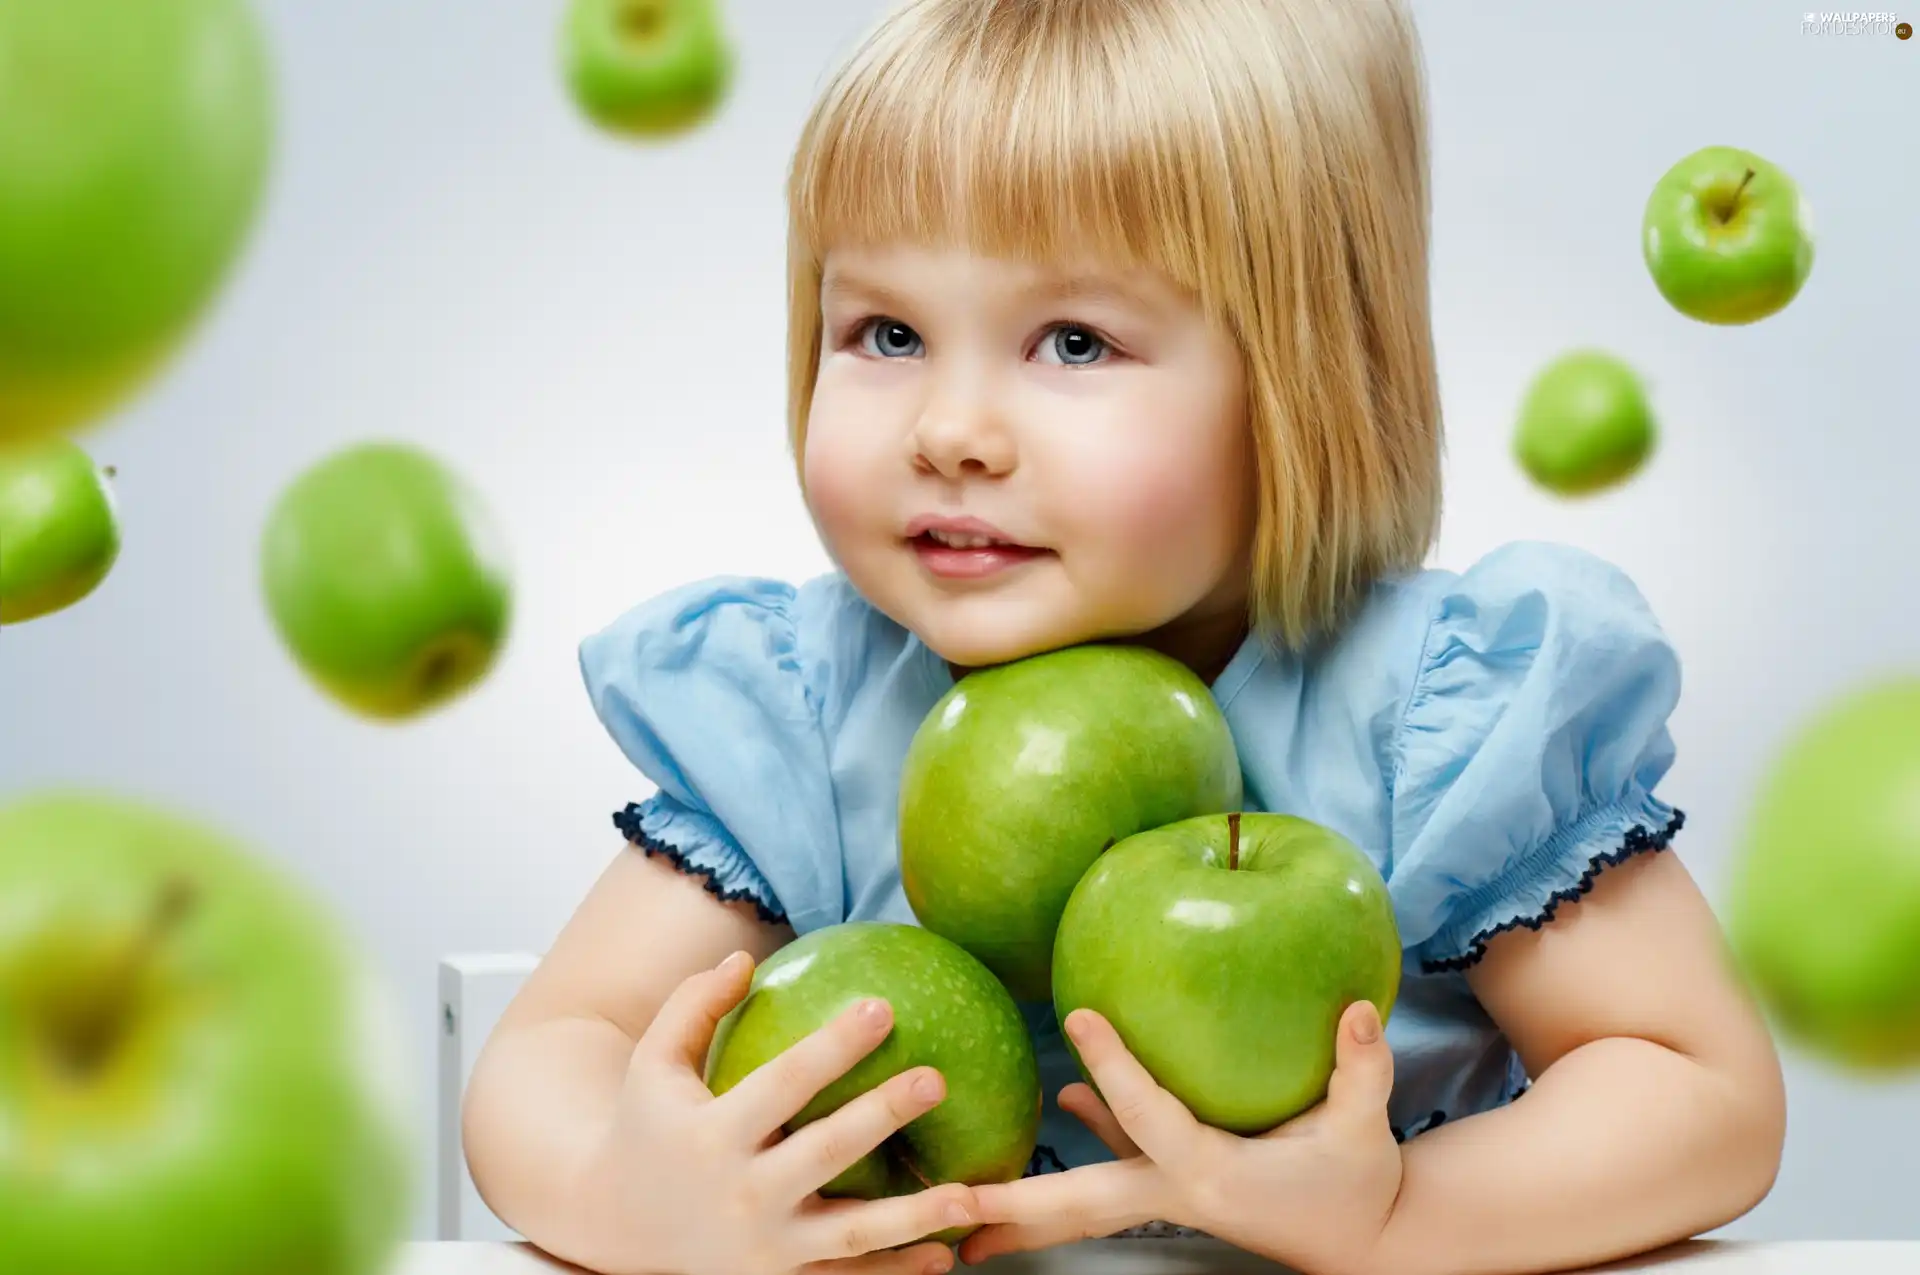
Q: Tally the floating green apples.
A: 8